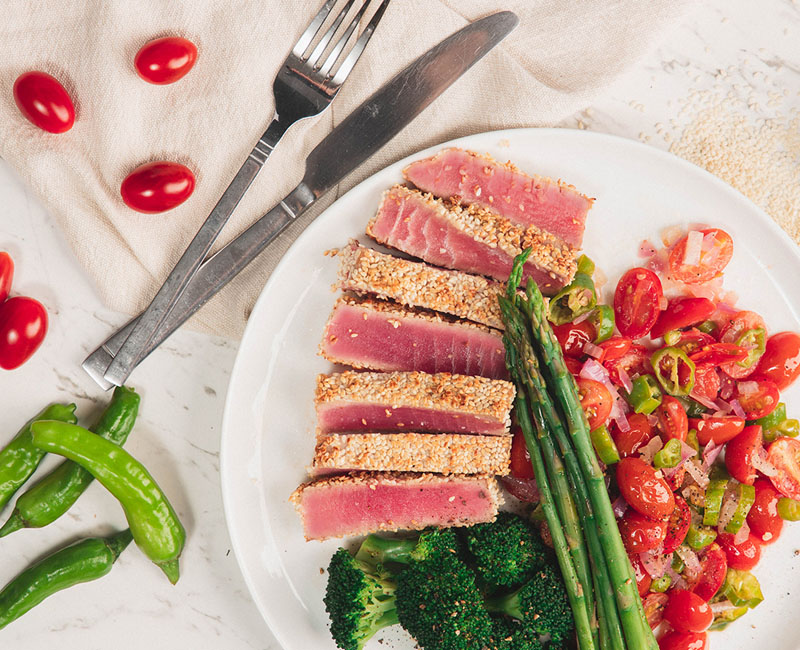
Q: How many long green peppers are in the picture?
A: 4